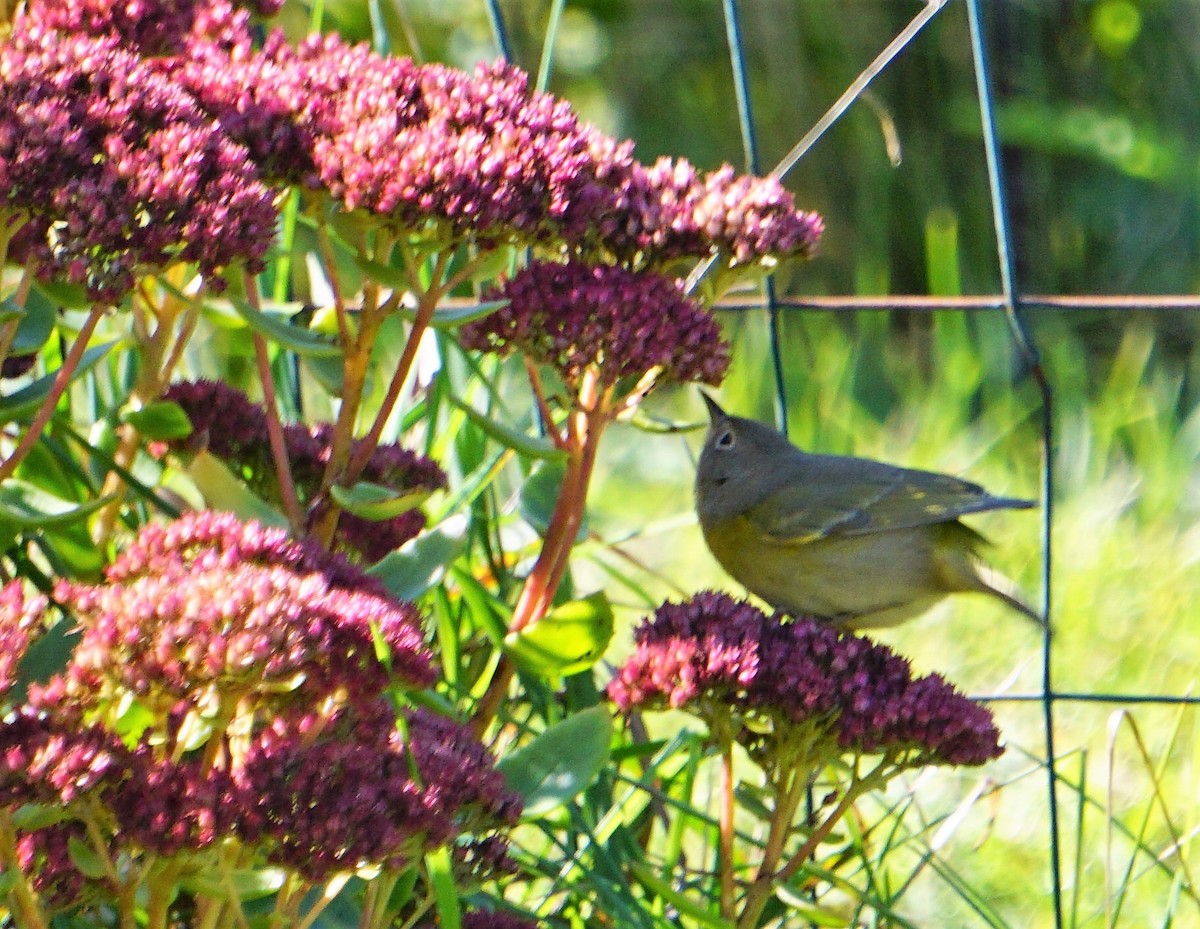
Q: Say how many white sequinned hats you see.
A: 0